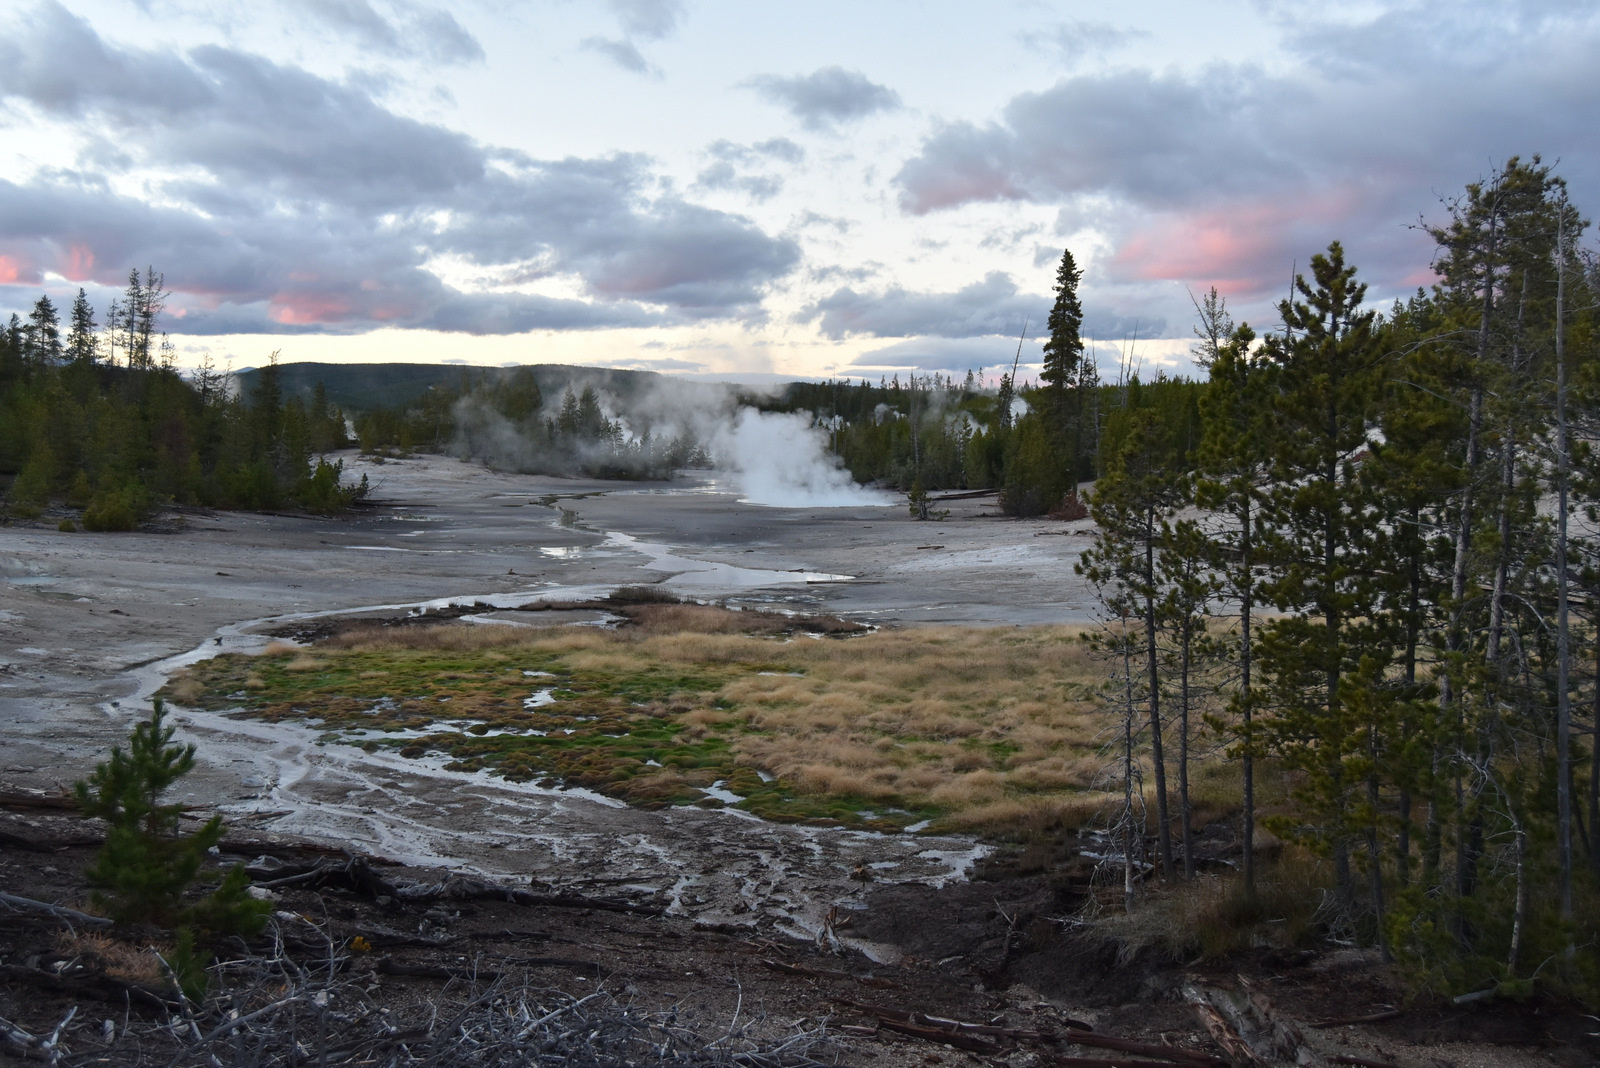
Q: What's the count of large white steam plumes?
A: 1